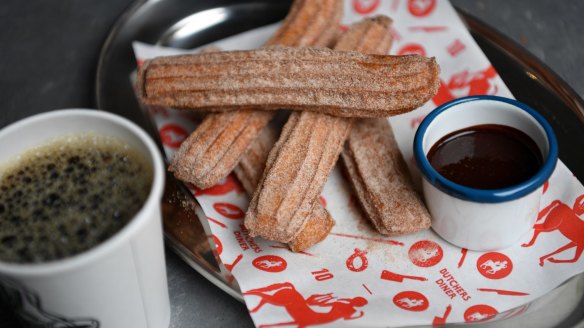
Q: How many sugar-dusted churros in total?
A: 5